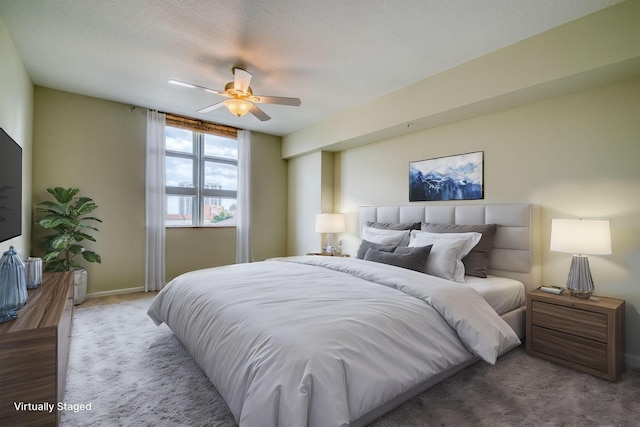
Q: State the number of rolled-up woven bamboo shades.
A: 1